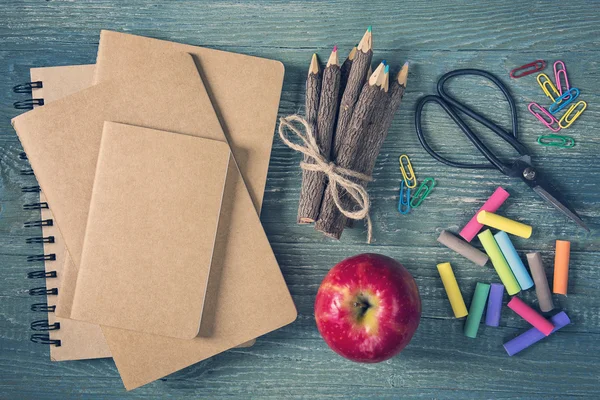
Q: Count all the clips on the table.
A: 10